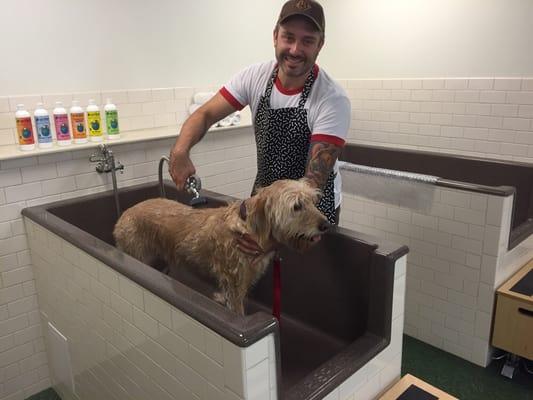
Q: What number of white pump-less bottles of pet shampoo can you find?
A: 6